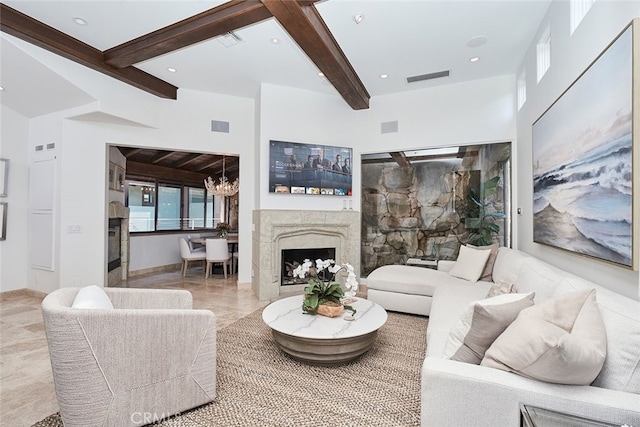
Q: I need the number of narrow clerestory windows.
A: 3